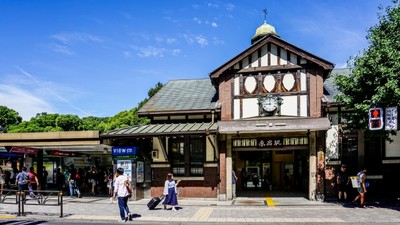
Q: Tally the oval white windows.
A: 3